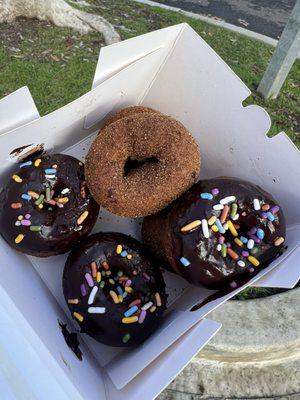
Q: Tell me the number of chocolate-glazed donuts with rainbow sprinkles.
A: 3